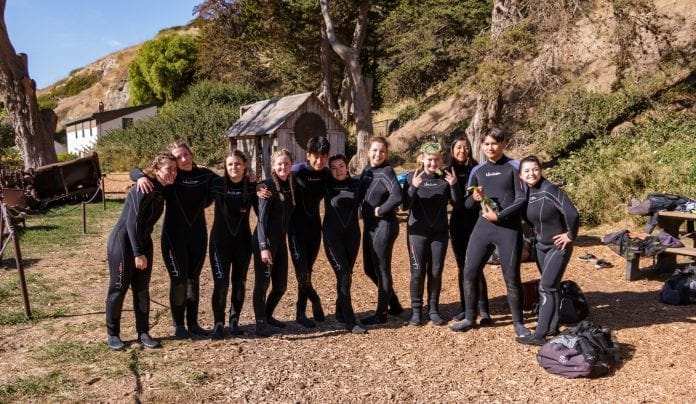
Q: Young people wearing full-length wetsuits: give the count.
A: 11